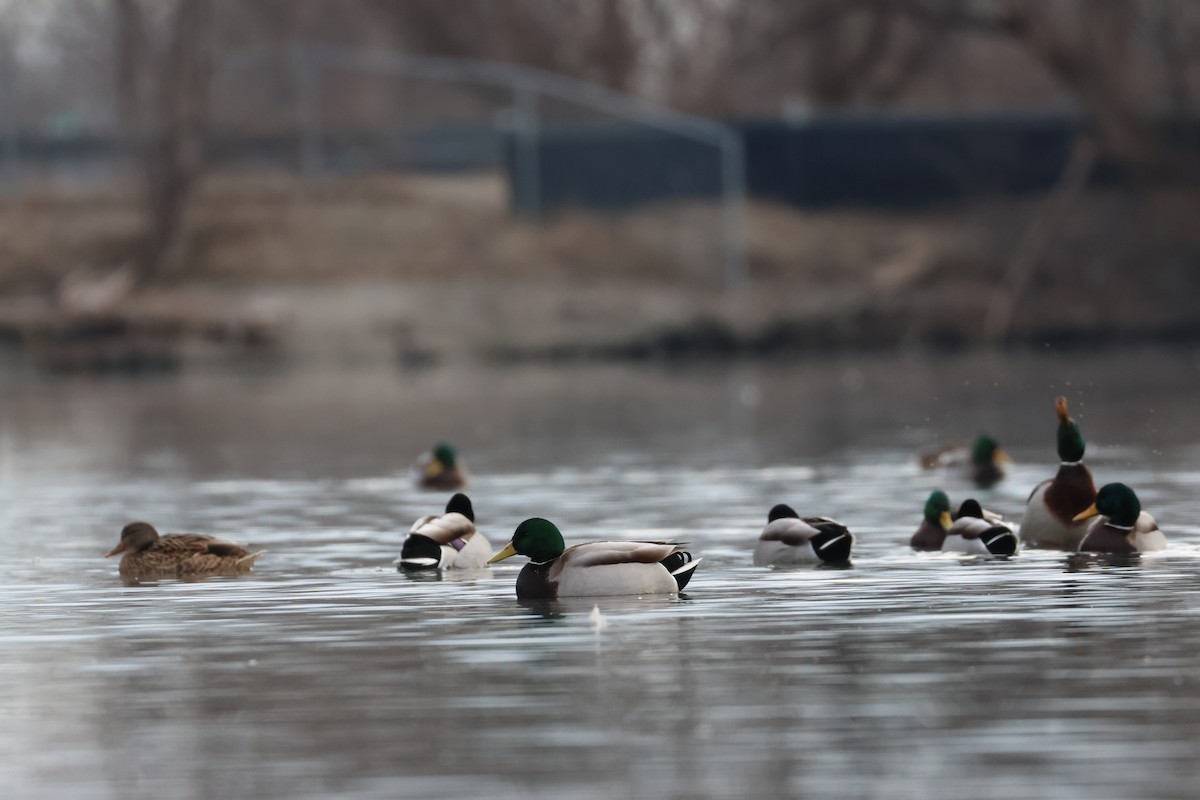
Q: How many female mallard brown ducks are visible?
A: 1